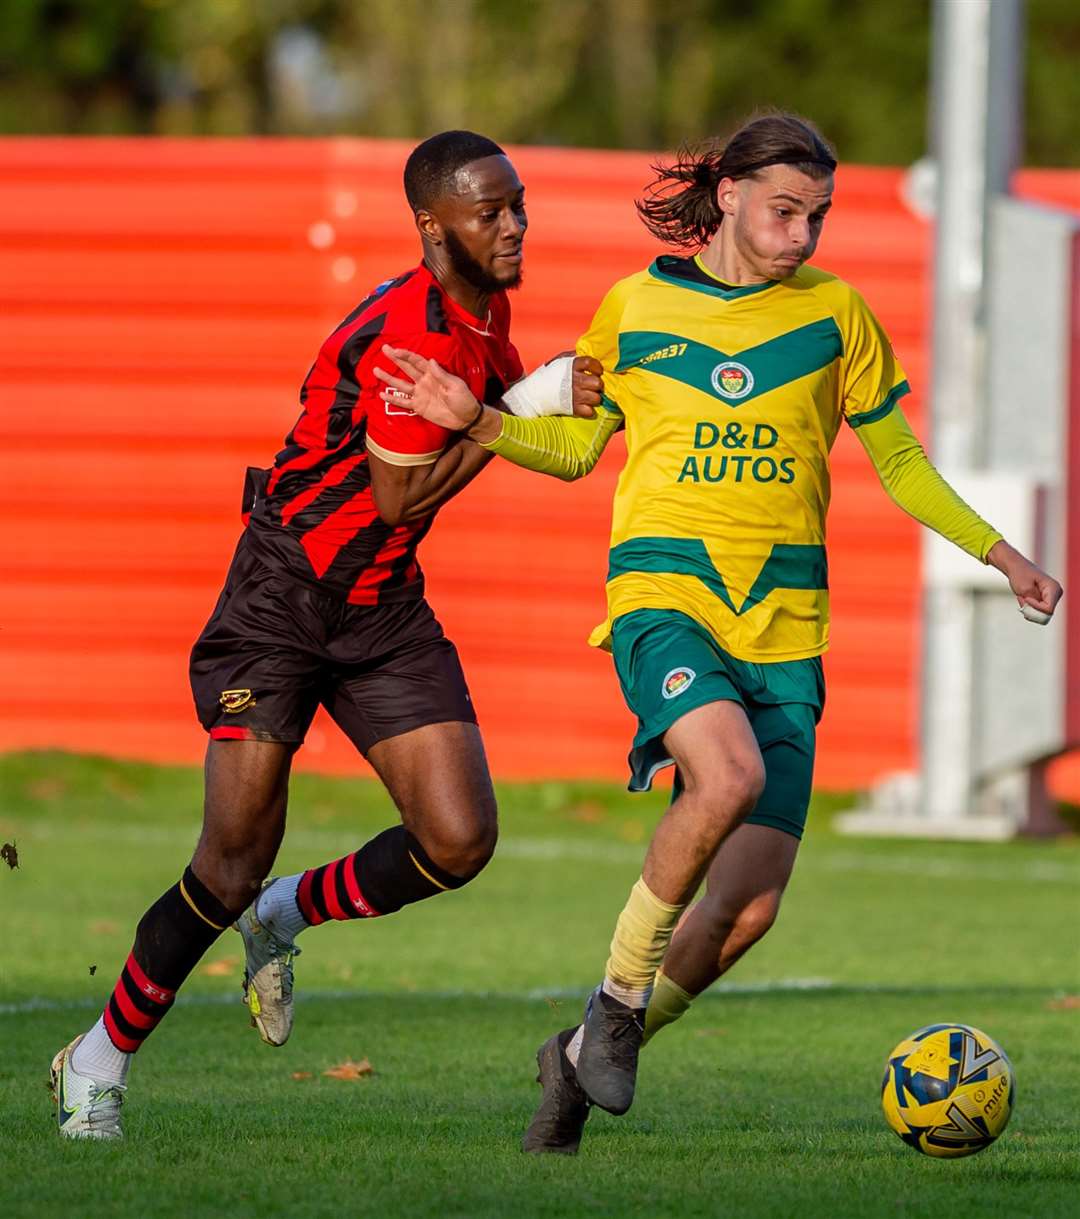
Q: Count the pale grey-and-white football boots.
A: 2